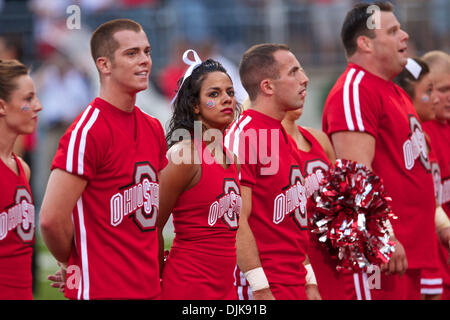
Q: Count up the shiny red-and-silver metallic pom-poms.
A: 1